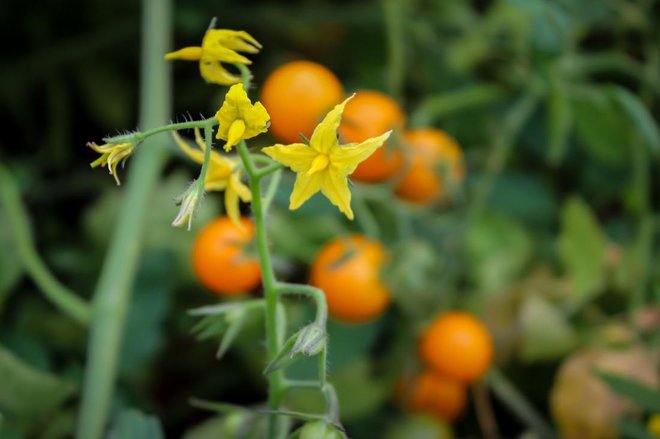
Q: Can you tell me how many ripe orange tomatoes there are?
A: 7